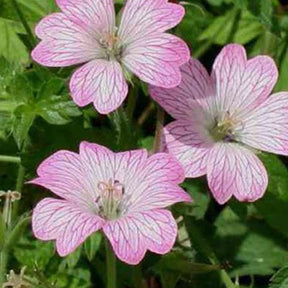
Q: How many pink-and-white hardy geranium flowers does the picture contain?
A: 3